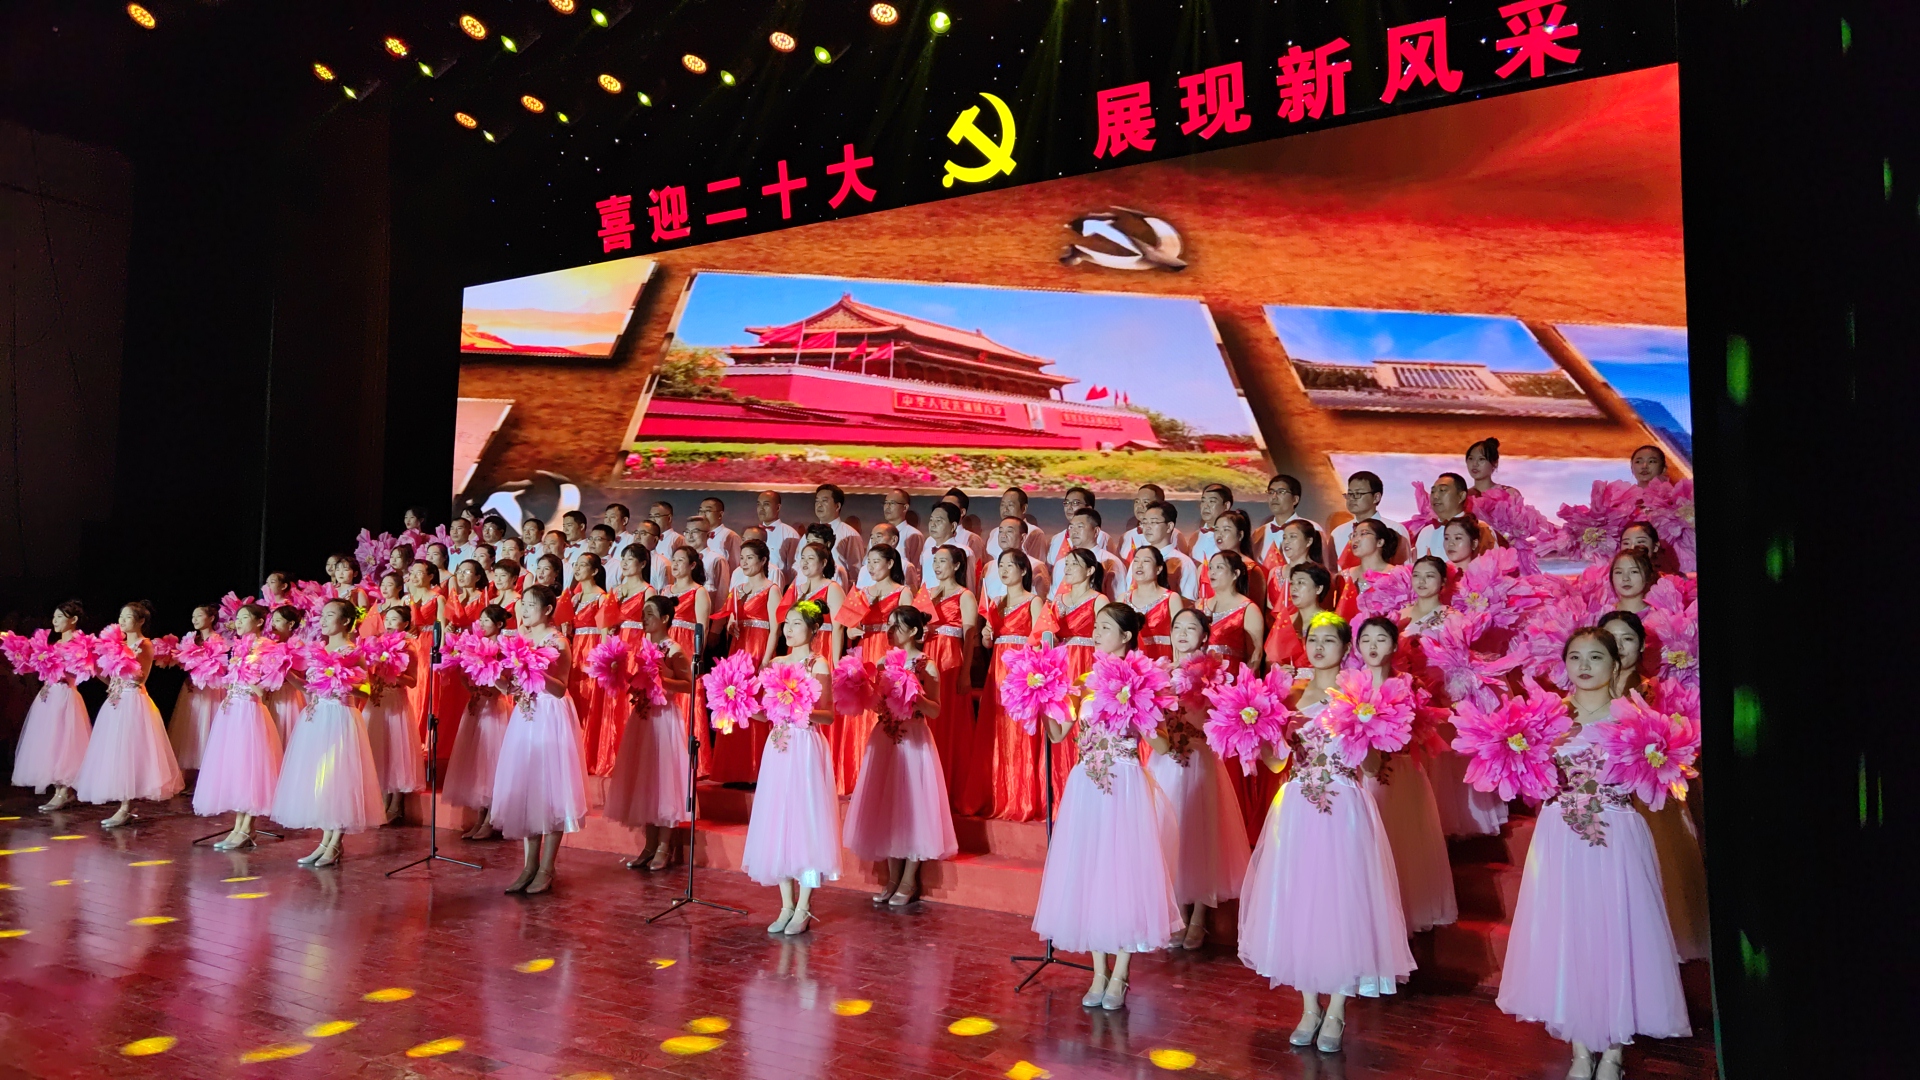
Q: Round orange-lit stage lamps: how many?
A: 11